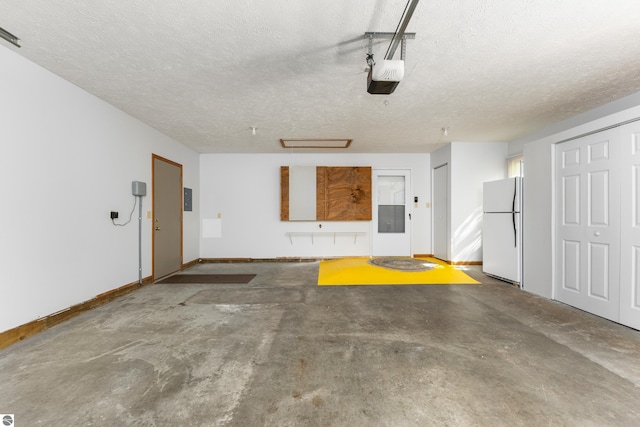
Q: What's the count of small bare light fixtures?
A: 2